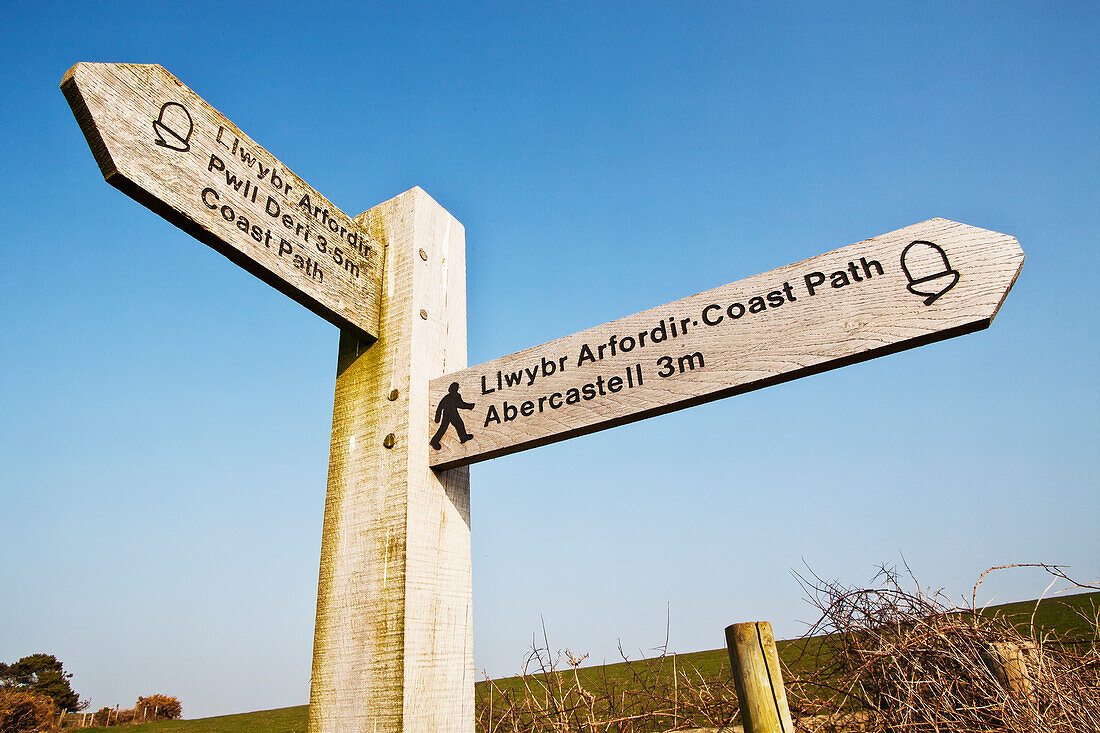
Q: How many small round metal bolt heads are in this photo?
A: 4